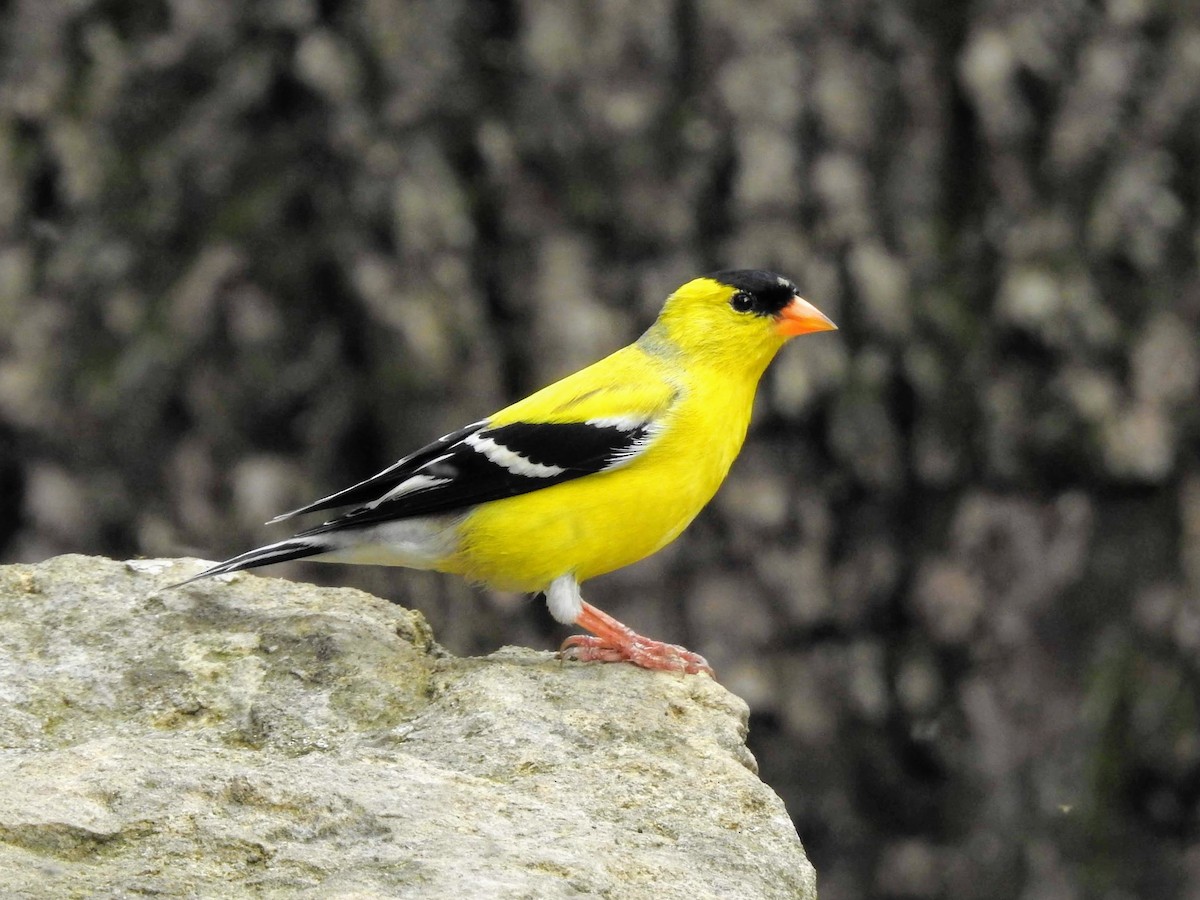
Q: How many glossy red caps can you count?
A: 0